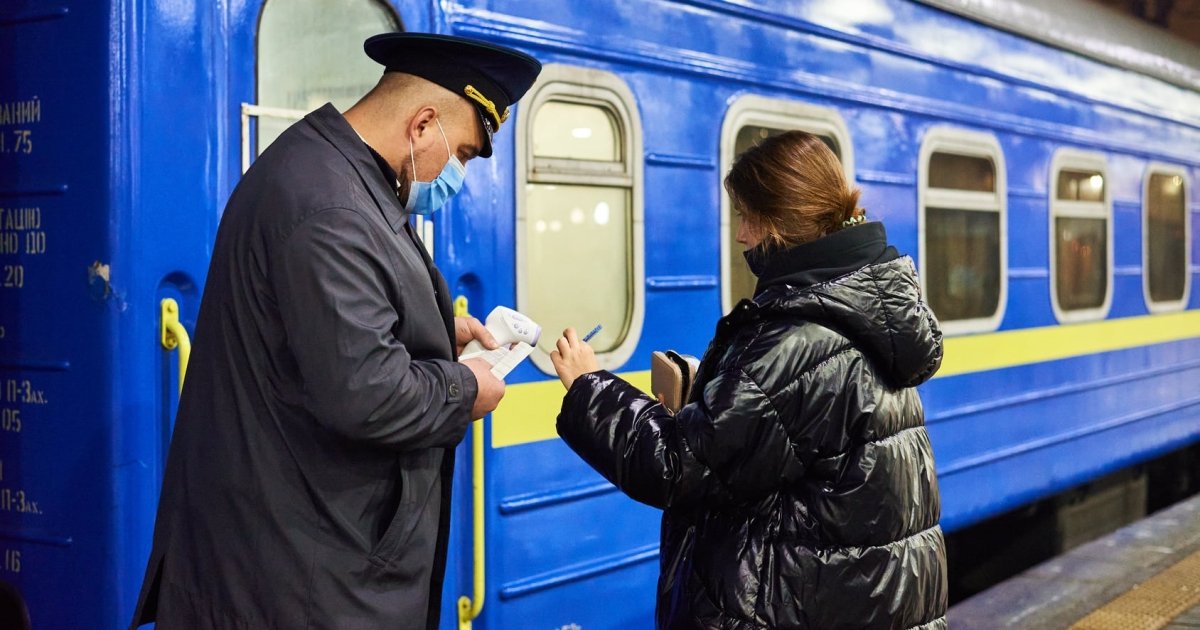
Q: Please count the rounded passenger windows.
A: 5